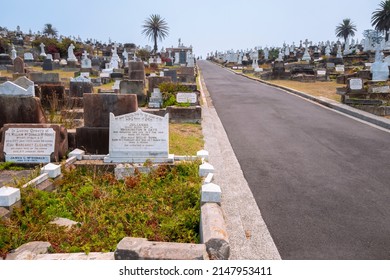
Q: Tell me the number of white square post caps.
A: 6